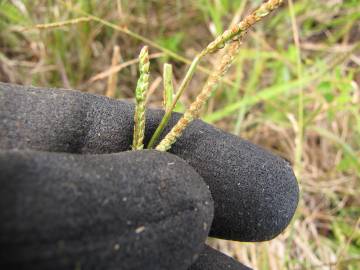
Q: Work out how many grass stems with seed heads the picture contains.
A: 3